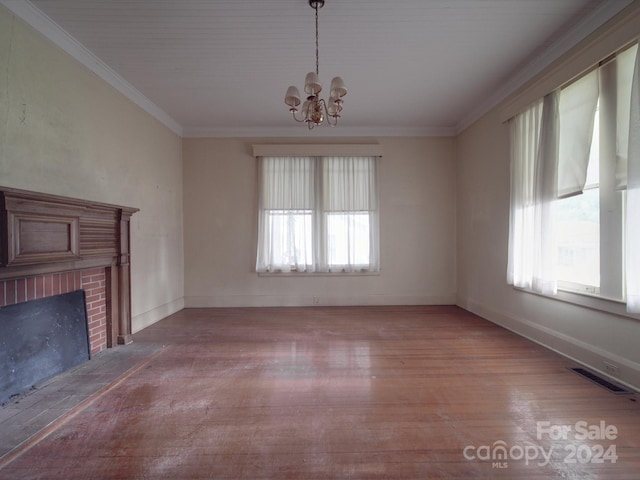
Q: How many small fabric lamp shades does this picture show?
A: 5